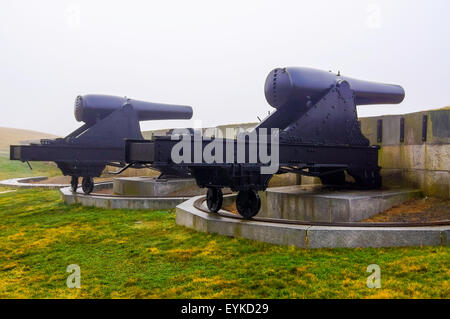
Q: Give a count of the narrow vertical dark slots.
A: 3